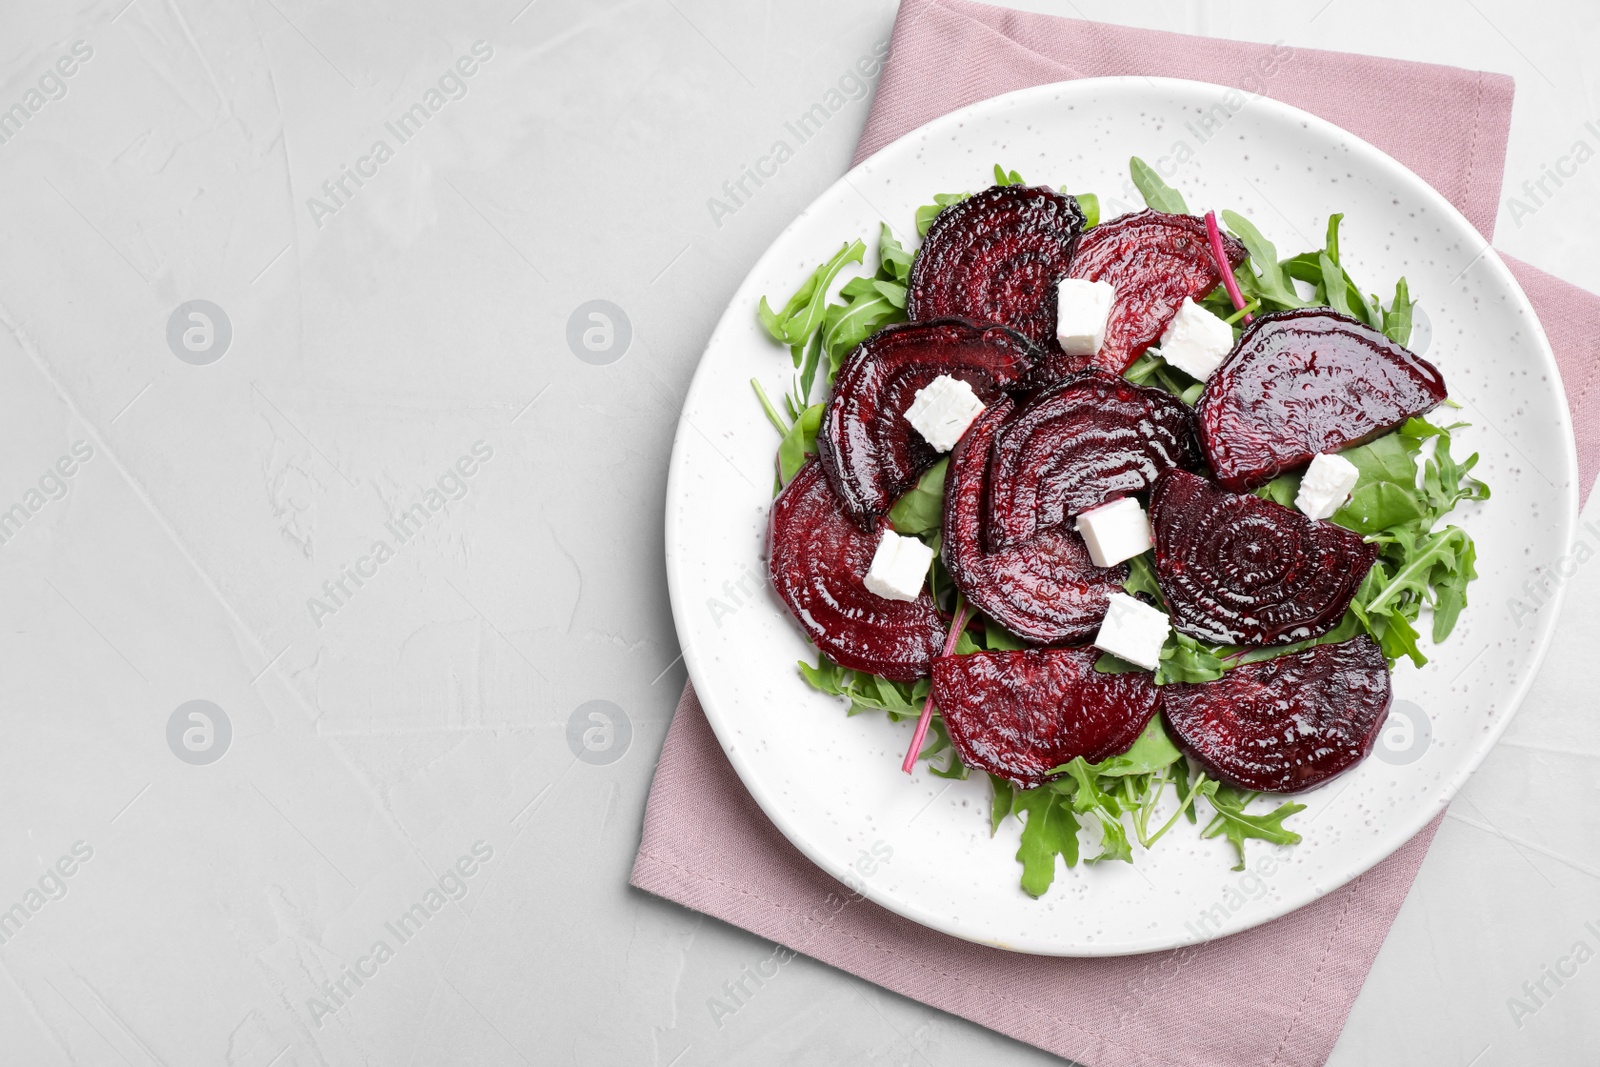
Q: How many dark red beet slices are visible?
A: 10